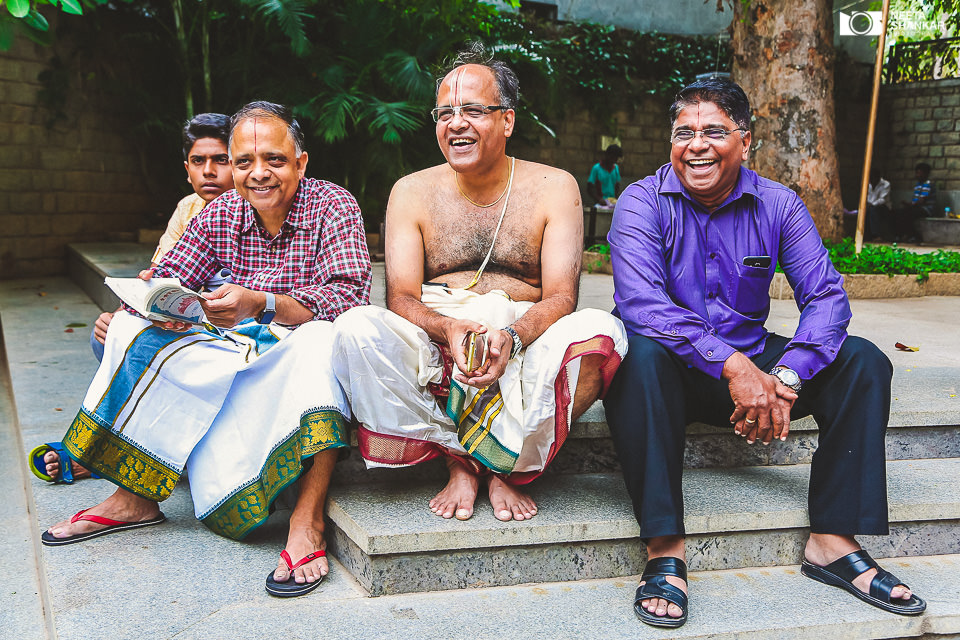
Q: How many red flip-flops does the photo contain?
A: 2